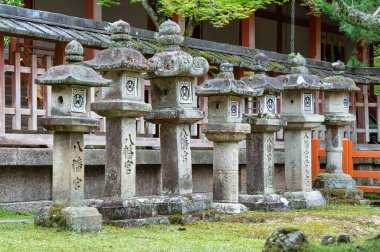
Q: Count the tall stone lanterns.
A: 7